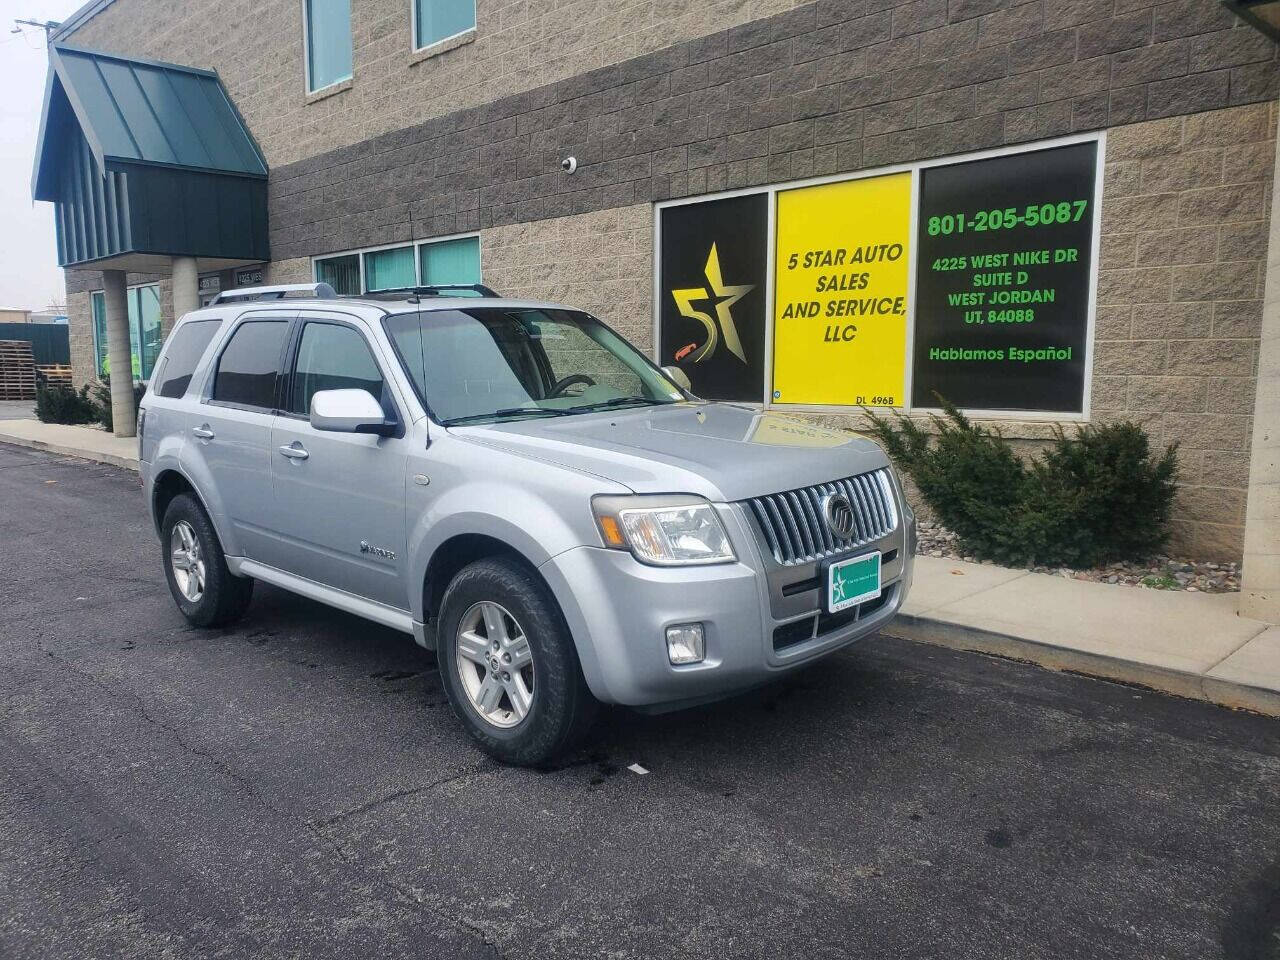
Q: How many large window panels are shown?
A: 3